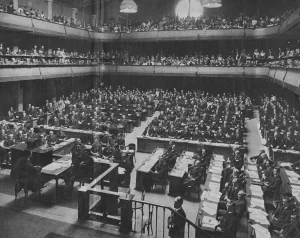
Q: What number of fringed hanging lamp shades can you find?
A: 2